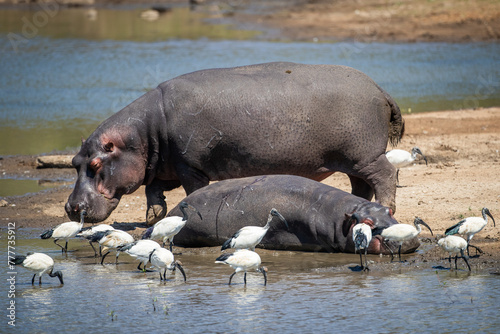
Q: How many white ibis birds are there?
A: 14